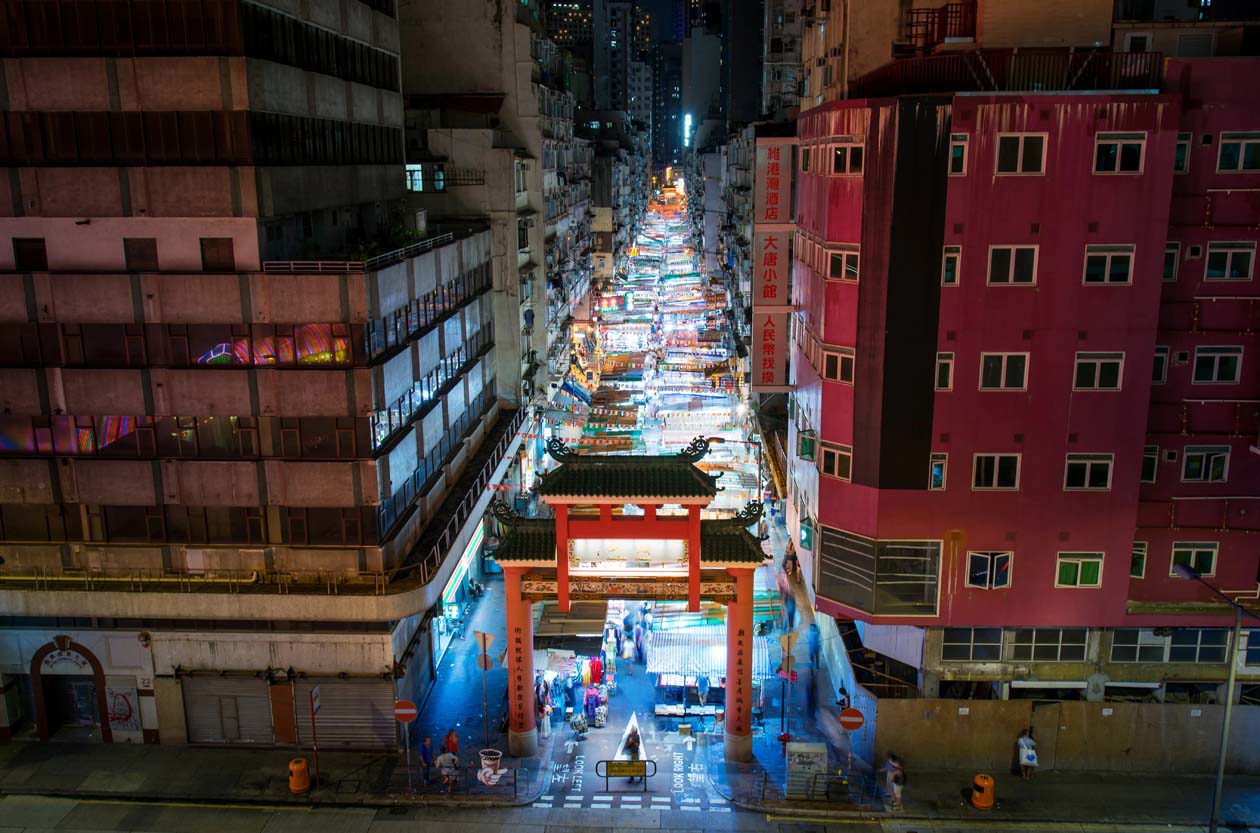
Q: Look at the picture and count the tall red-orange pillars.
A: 2